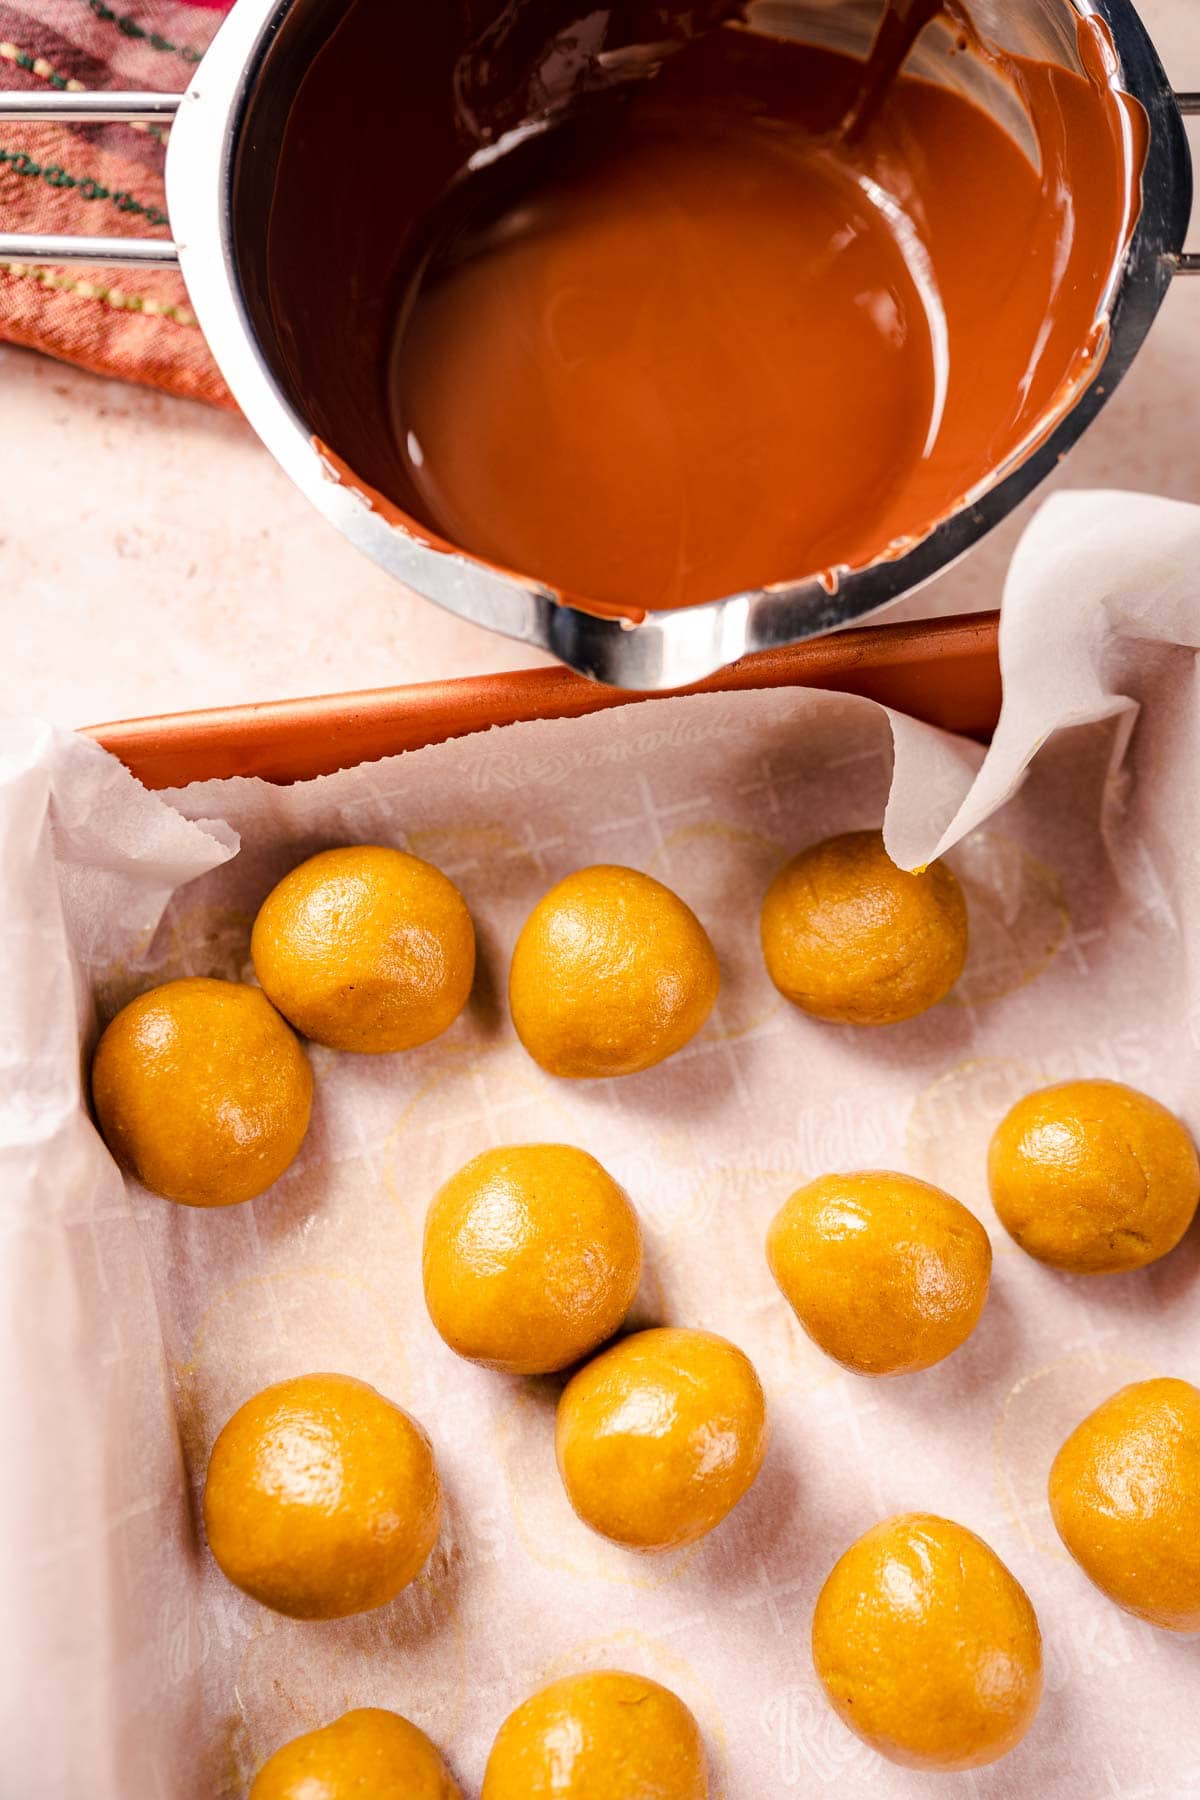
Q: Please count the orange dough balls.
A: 13